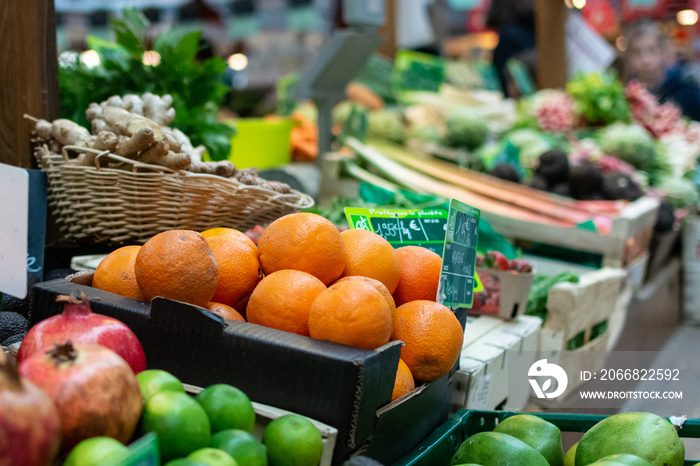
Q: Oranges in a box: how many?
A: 13